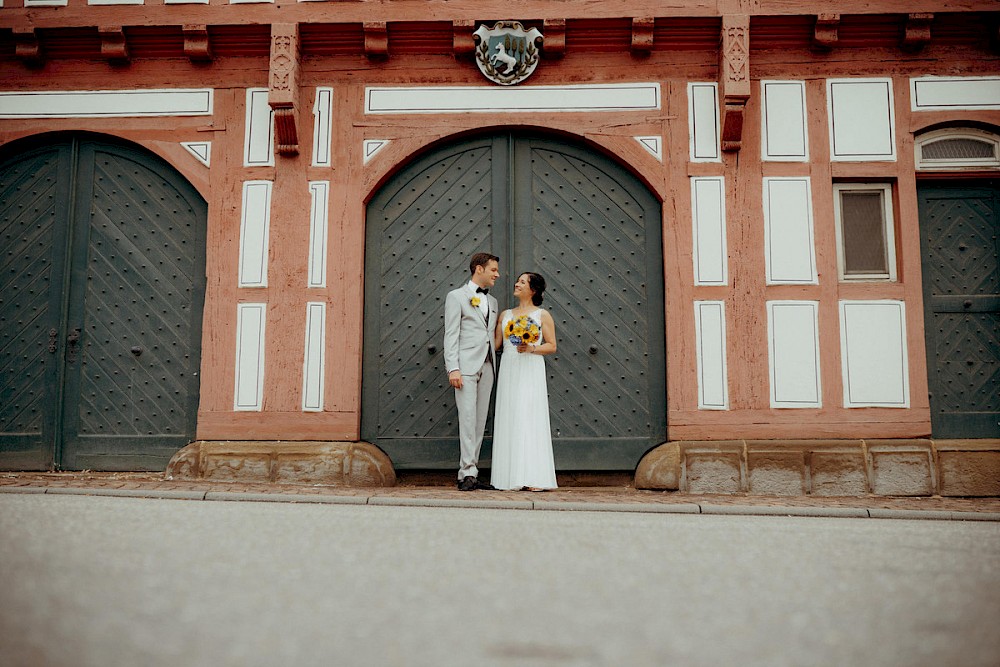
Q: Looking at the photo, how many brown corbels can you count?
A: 11